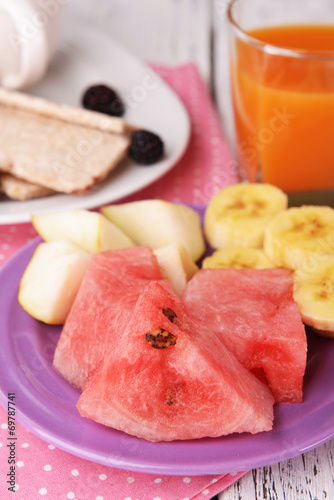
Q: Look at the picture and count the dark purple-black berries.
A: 2